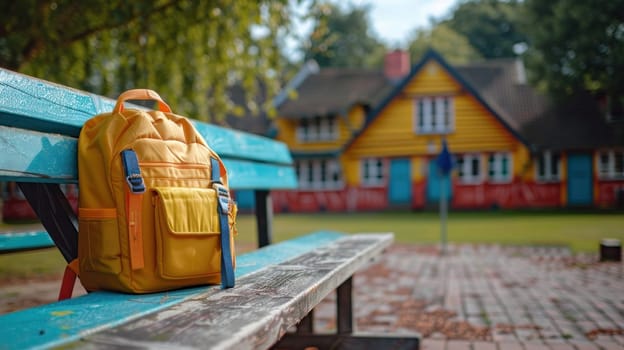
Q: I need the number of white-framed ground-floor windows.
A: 6